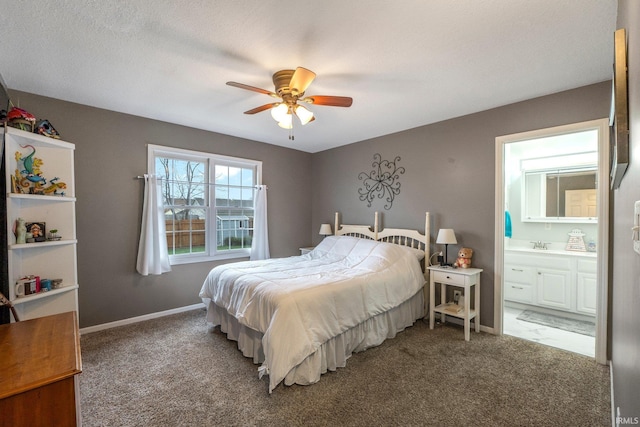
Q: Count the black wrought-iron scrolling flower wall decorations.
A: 1